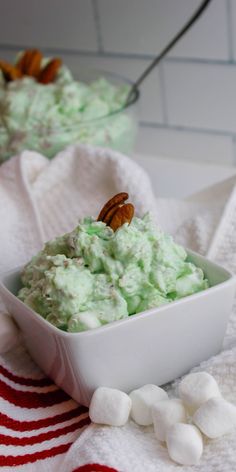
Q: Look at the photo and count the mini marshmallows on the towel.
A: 6